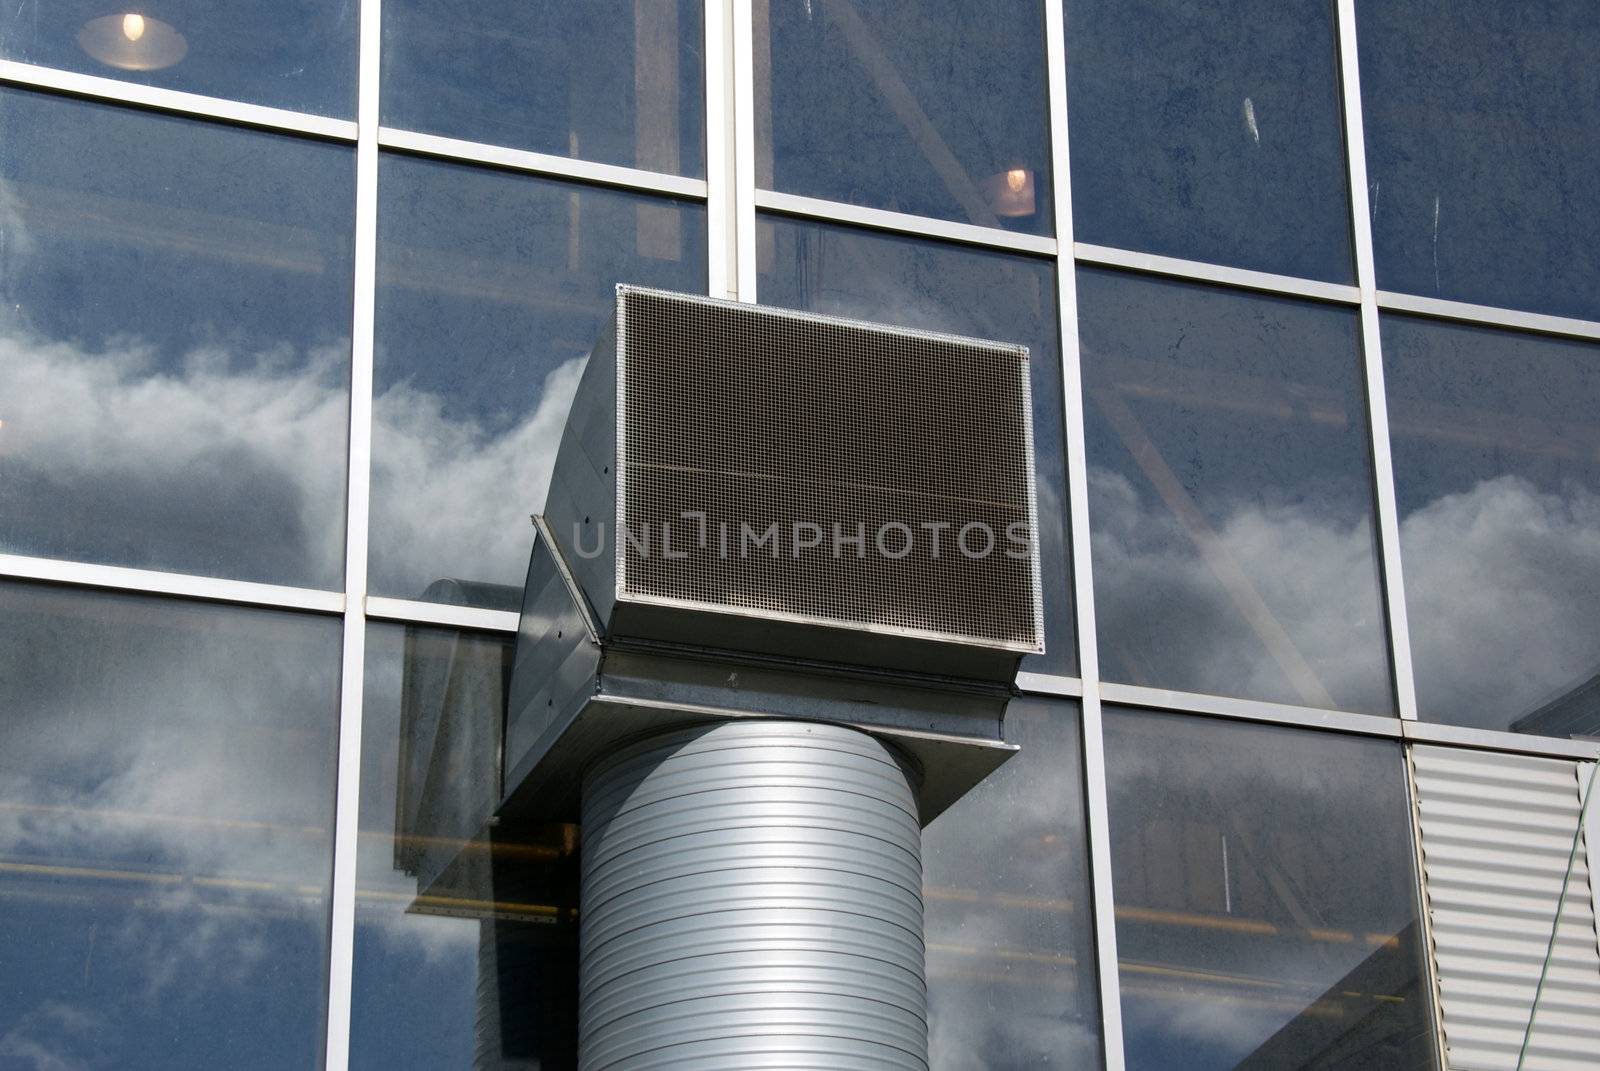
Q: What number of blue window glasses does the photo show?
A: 14